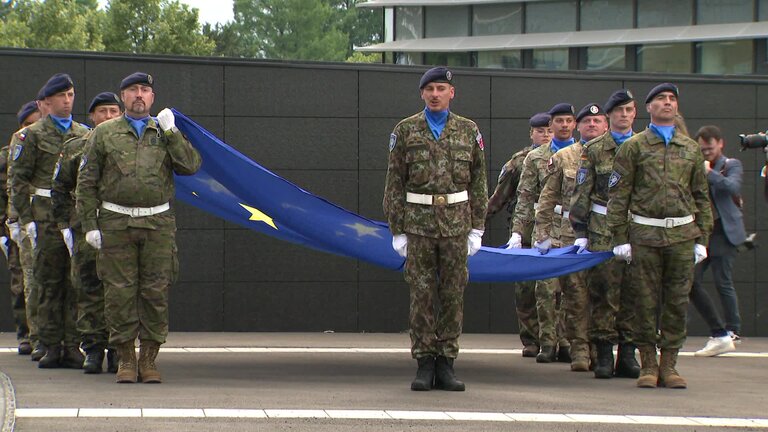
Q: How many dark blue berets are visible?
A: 11